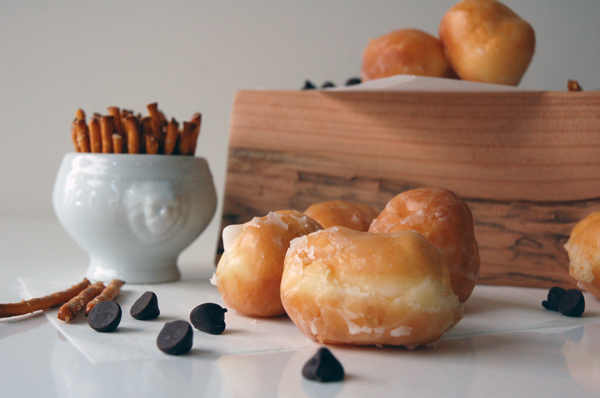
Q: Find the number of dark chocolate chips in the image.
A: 10